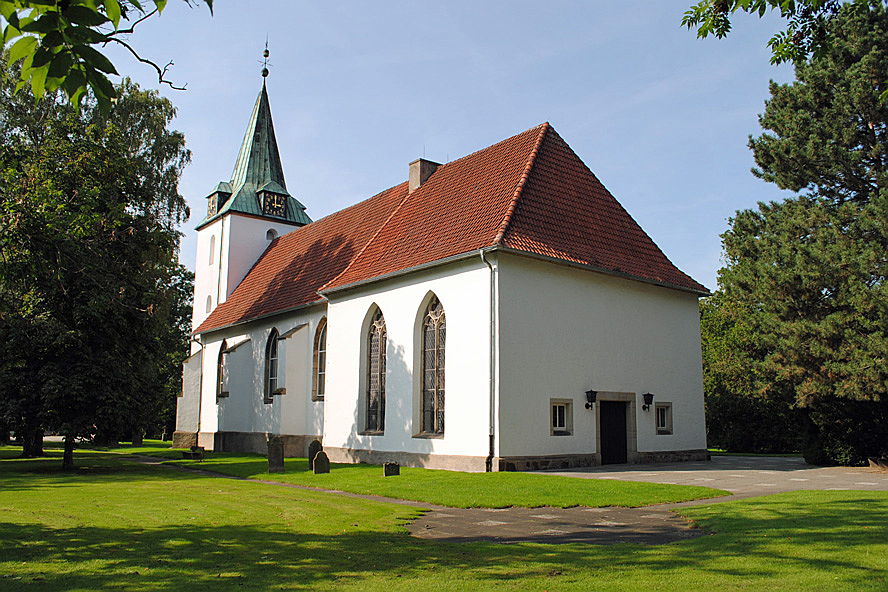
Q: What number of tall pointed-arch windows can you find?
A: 5